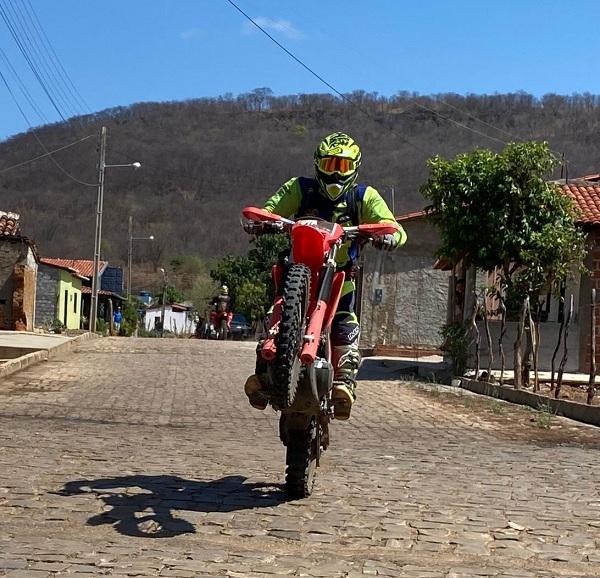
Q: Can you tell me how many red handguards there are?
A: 2